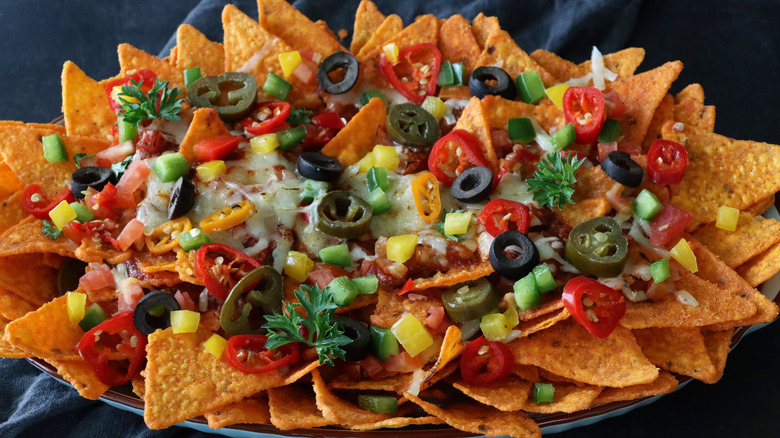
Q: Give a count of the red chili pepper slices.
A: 13